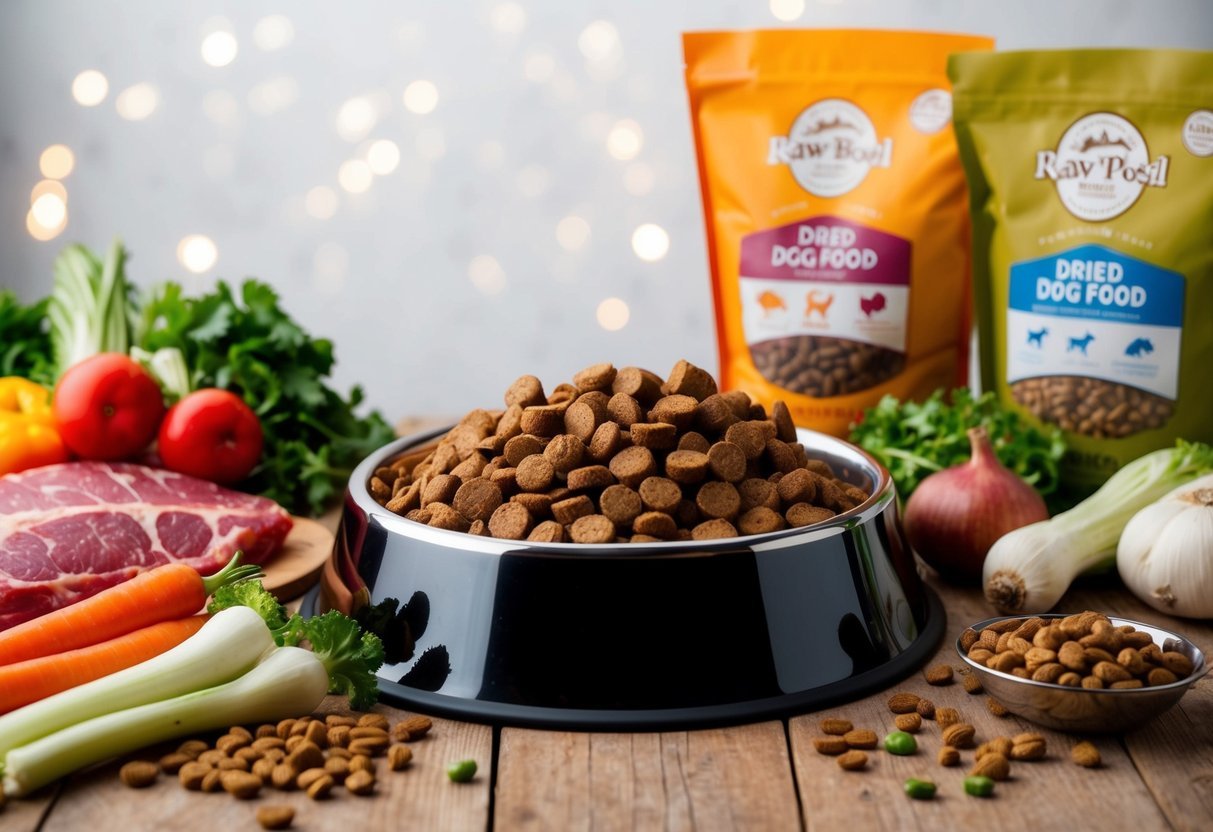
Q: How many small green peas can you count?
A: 4